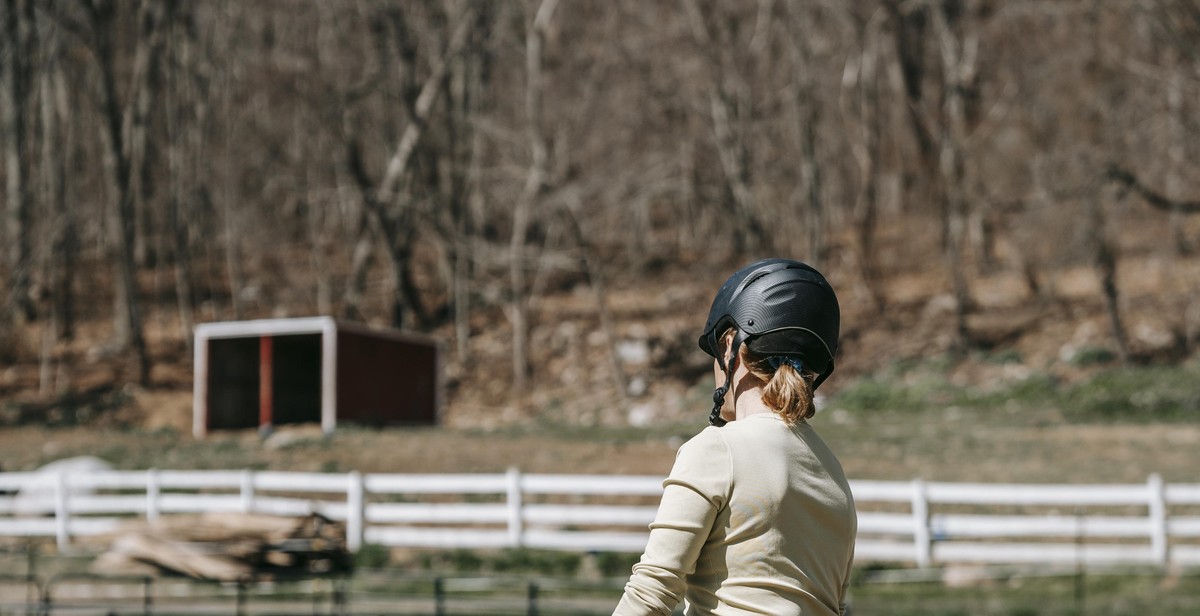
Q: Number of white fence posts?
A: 7